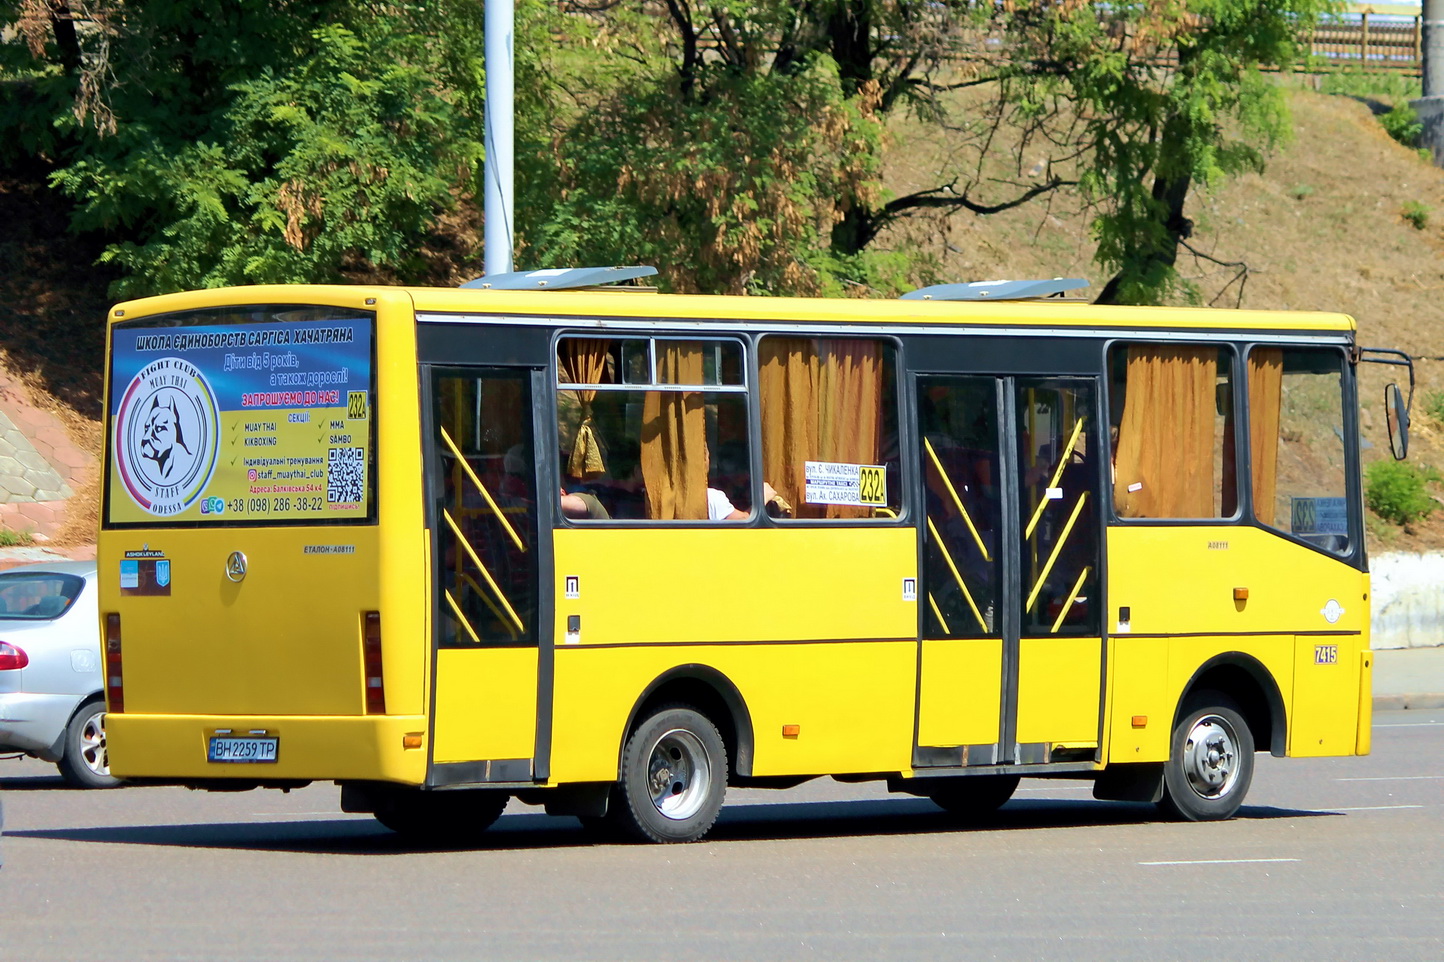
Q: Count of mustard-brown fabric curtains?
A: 5